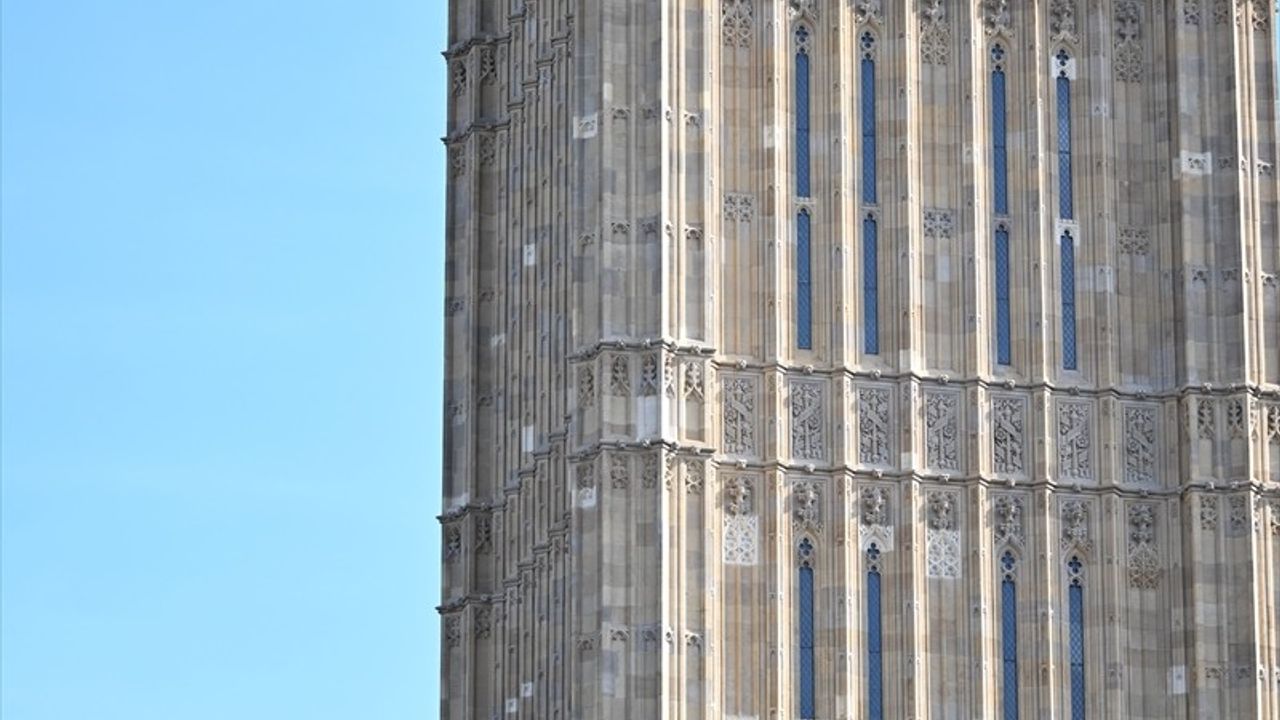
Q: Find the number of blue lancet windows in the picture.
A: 12